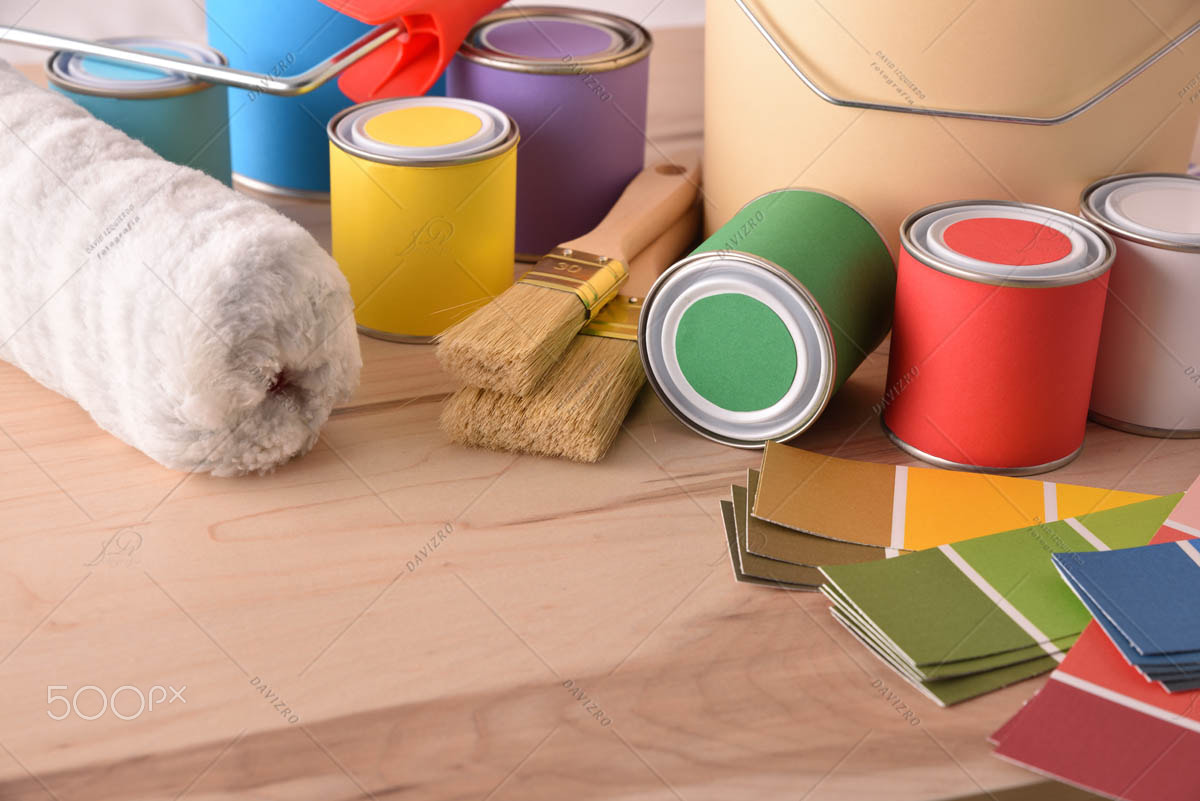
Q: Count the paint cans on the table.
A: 8